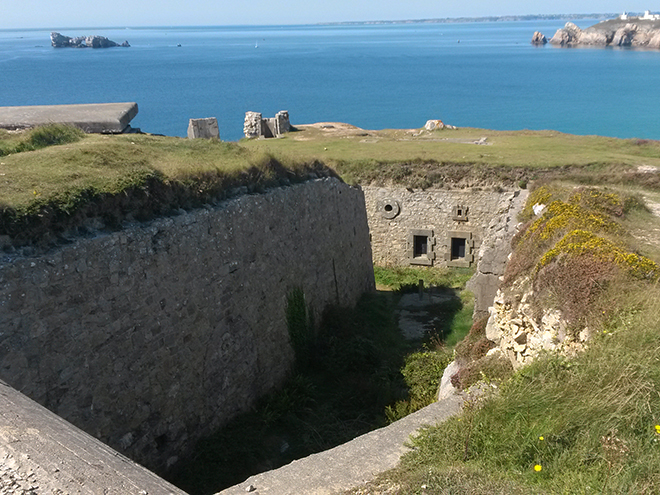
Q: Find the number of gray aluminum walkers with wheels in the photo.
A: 0